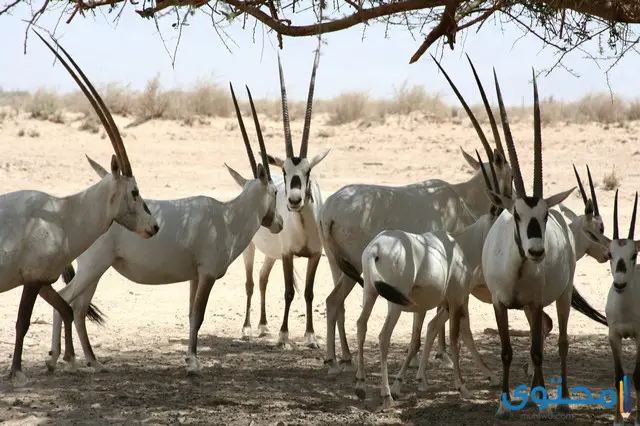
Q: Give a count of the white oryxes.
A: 8